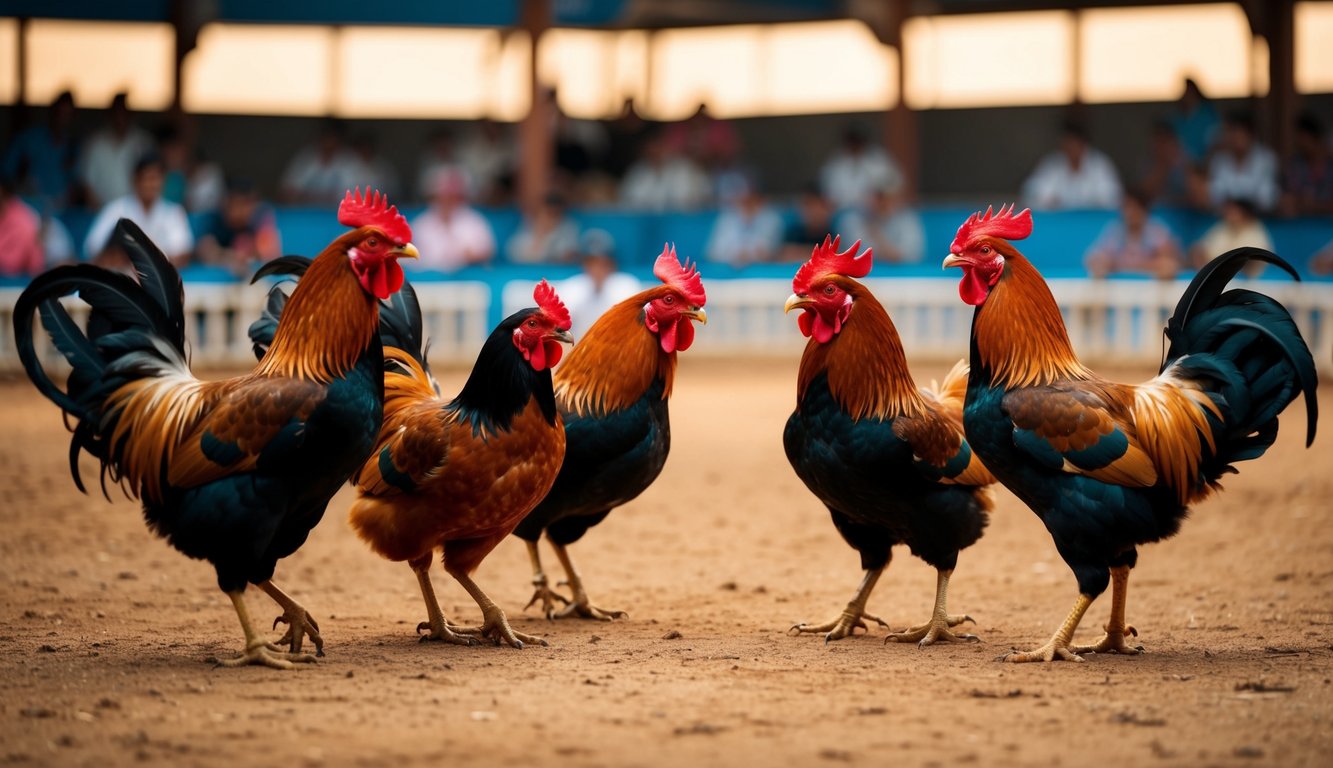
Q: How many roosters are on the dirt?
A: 5